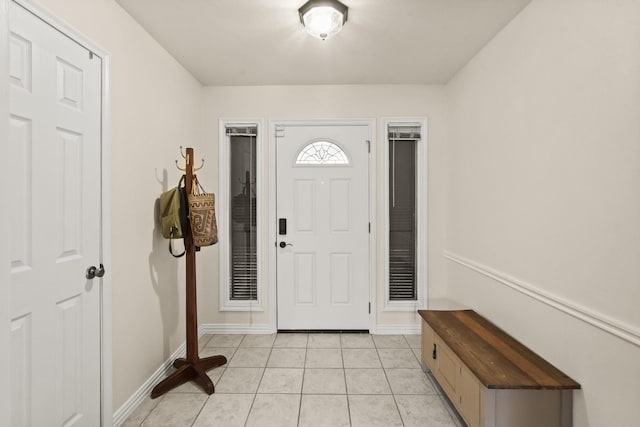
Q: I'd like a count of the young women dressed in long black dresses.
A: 0